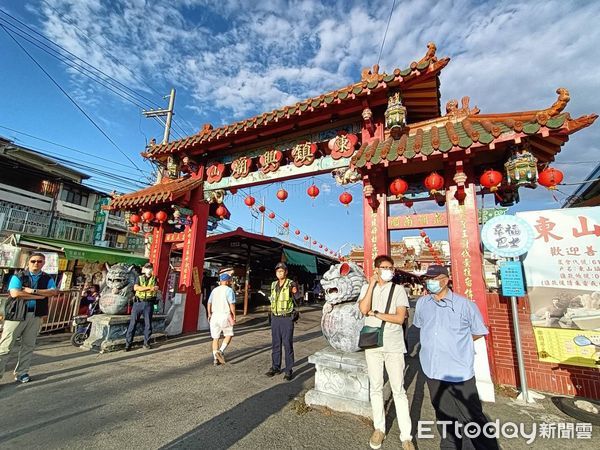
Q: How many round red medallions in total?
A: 5